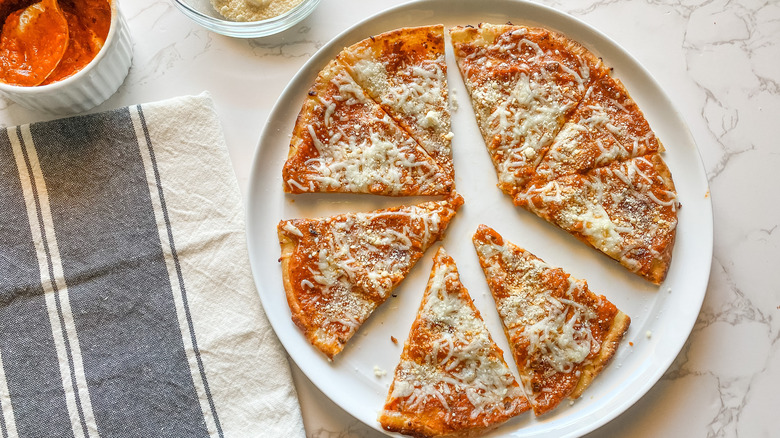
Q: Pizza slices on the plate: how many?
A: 8